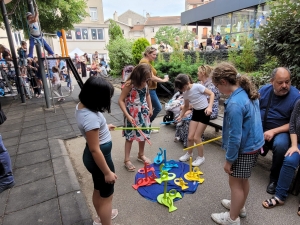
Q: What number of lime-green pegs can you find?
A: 1